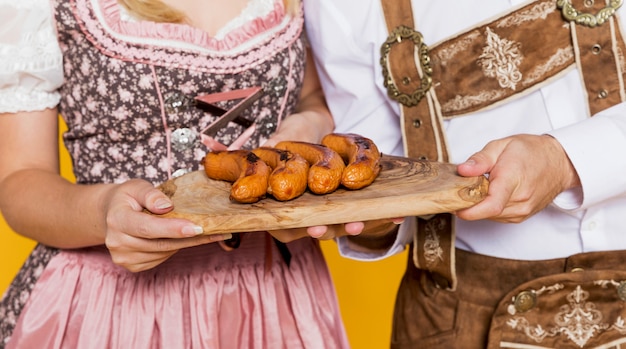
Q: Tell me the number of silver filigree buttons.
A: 5